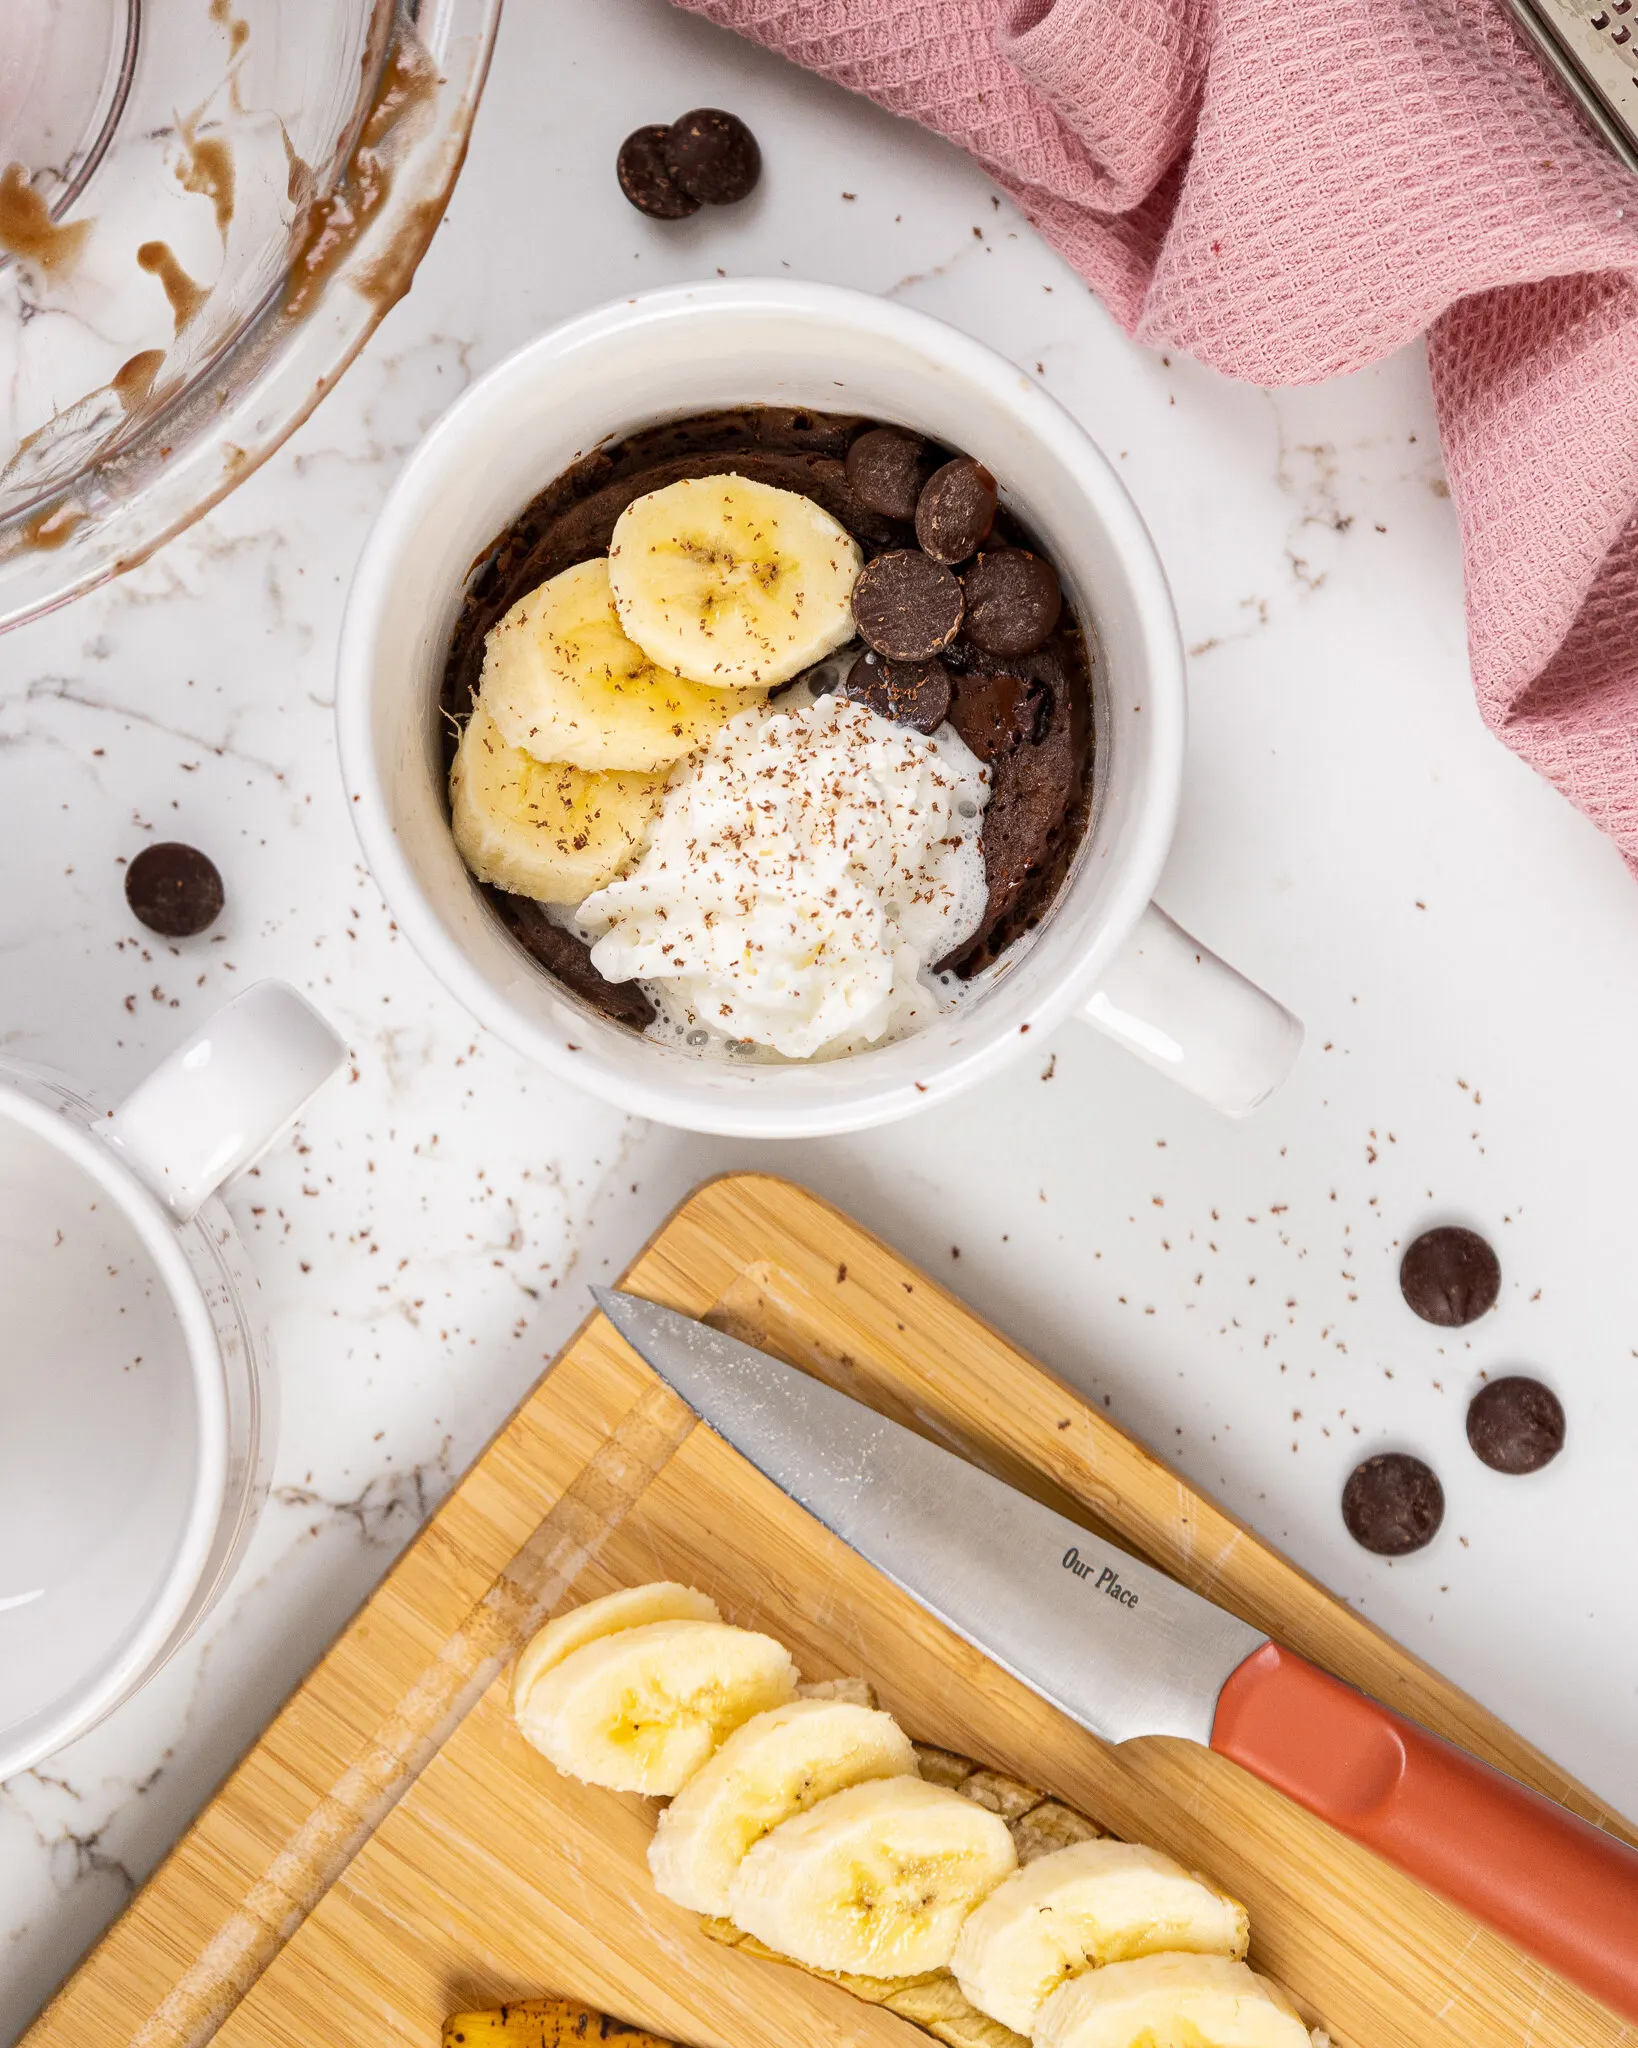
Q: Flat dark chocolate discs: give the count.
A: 11